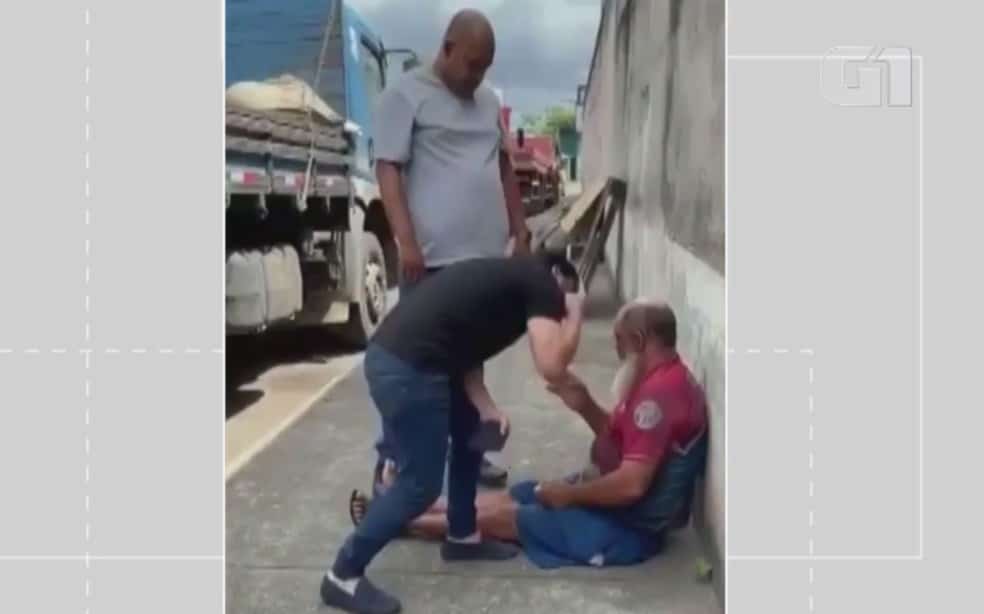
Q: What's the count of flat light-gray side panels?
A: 2